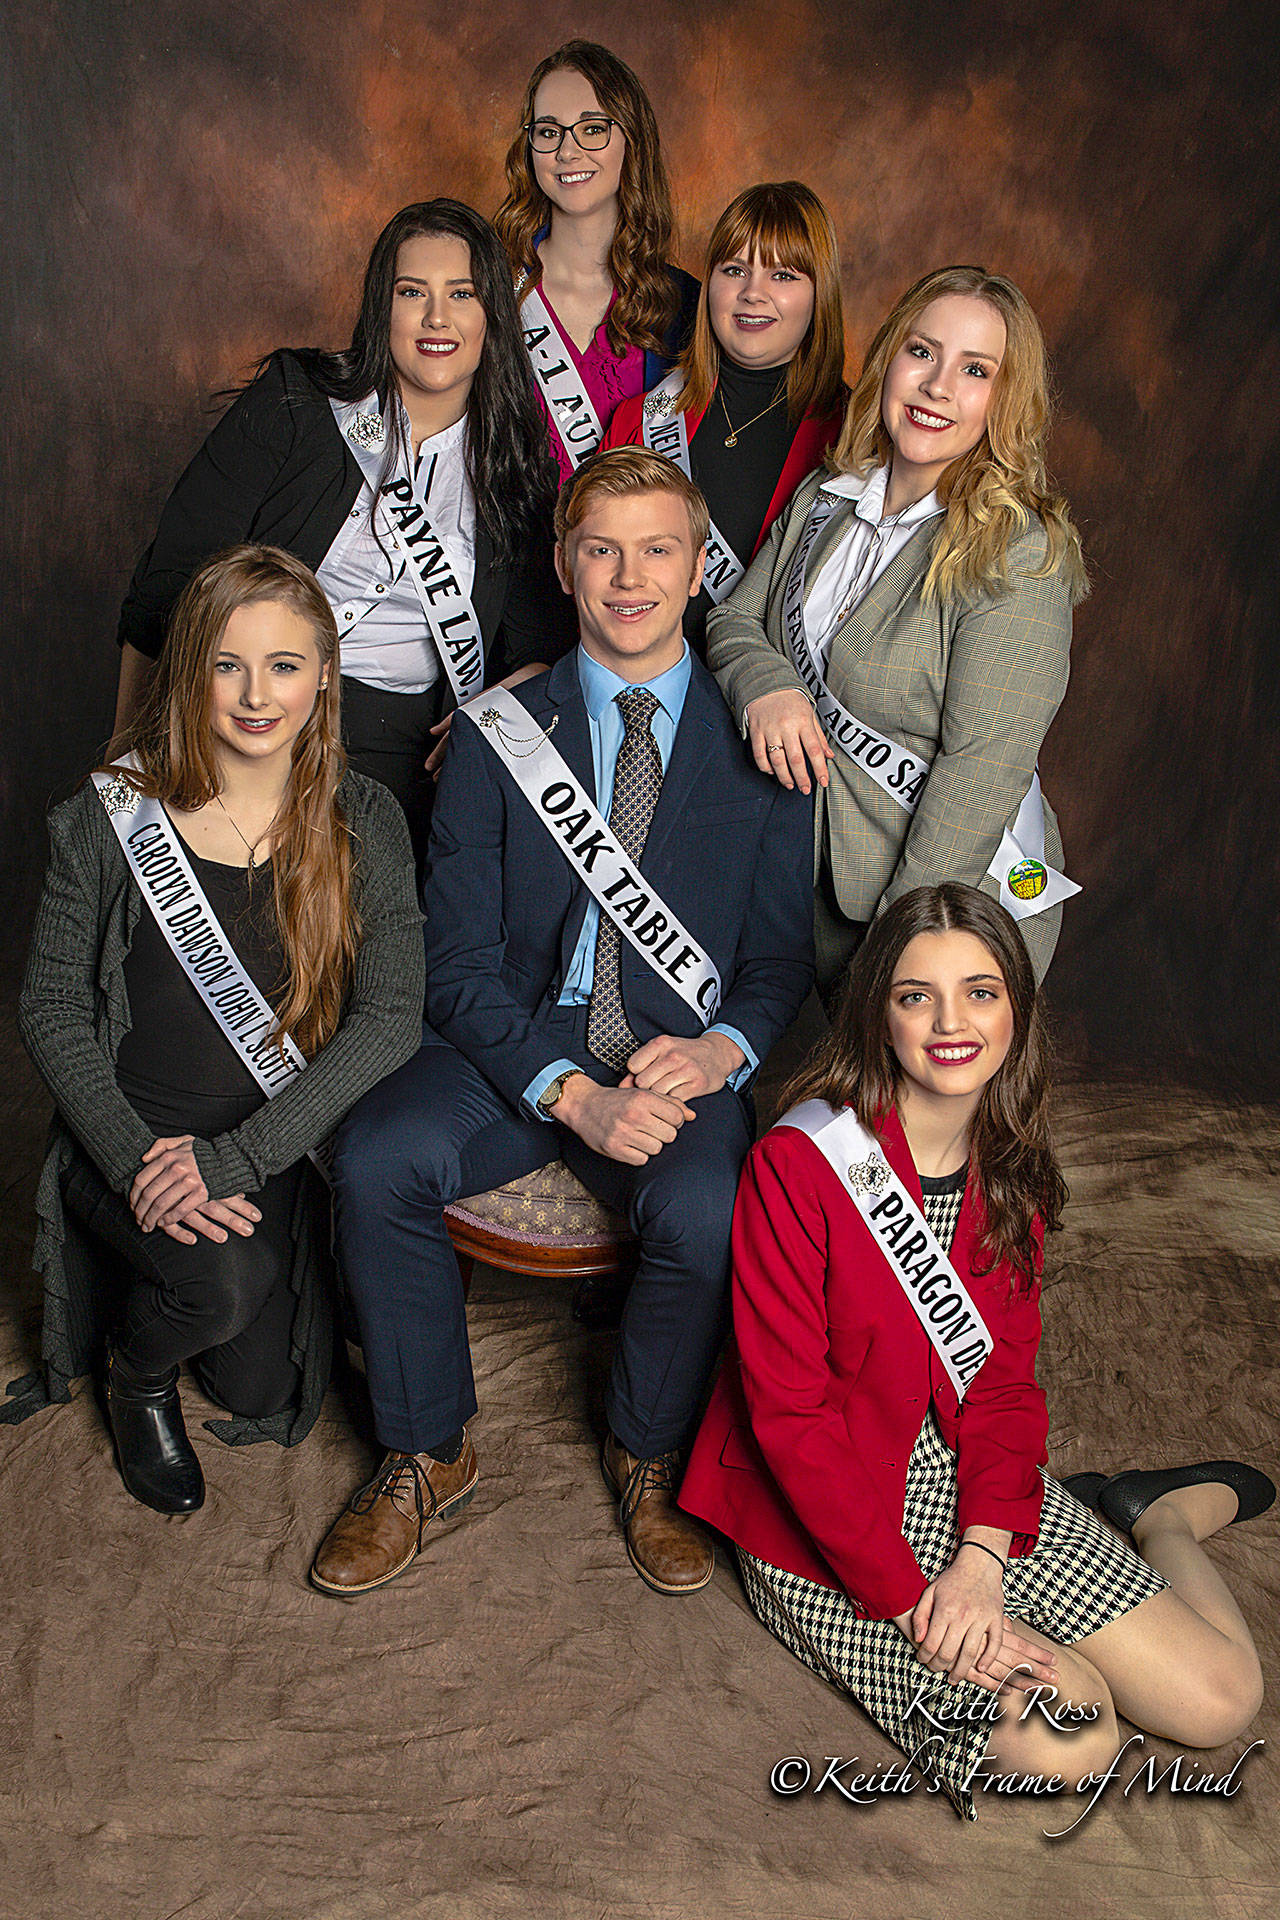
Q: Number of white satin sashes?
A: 7